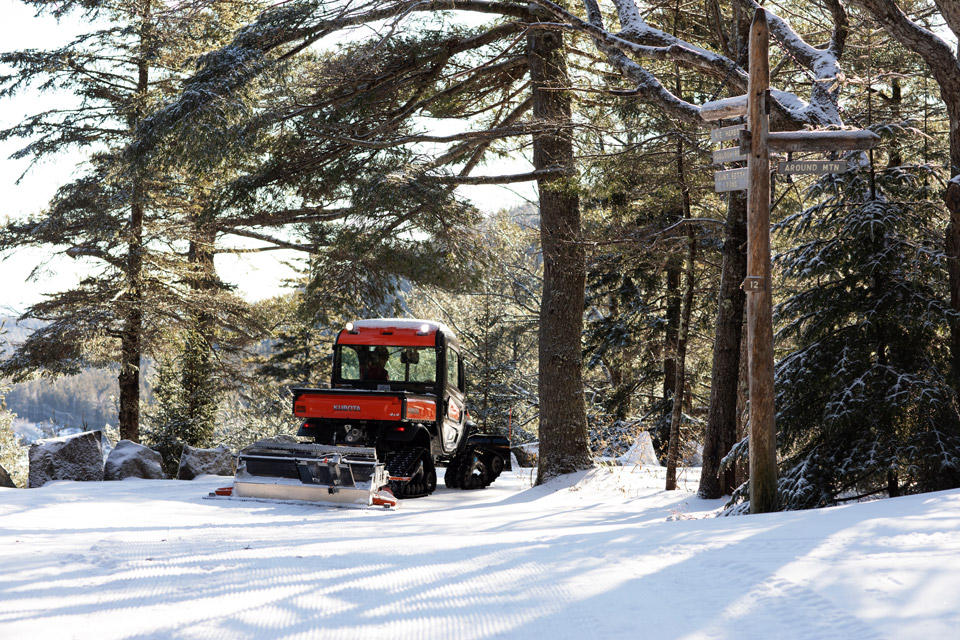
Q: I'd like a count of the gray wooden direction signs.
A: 4